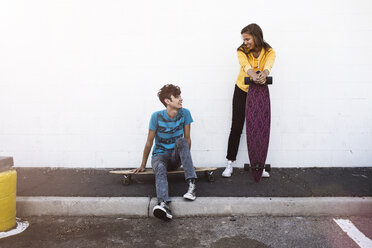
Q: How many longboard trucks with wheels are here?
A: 4